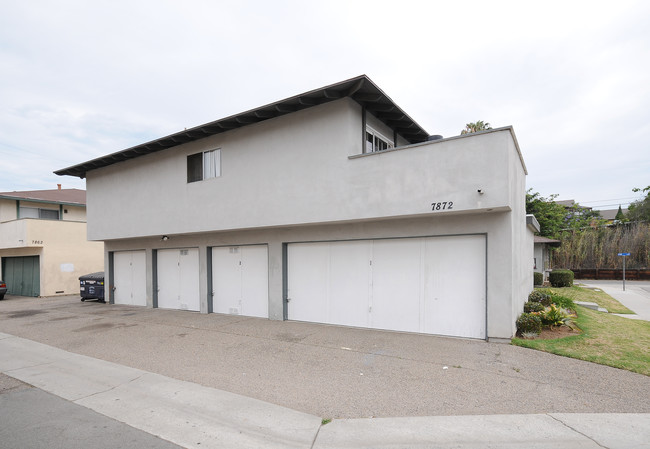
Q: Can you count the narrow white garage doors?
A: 3